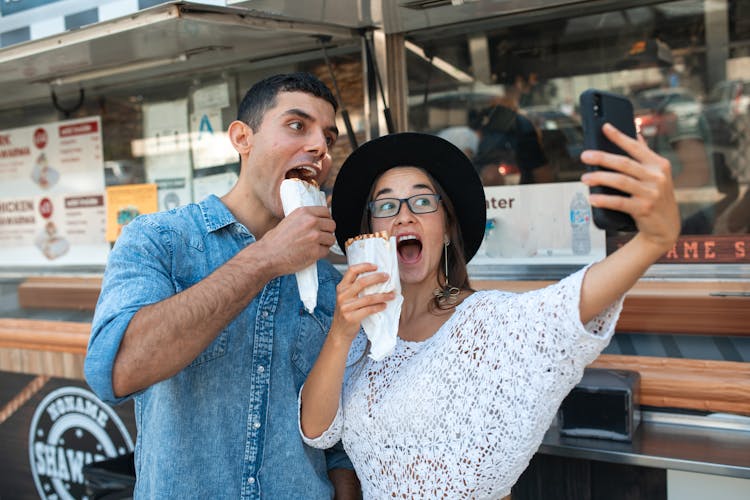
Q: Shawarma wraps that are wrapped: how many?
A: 2